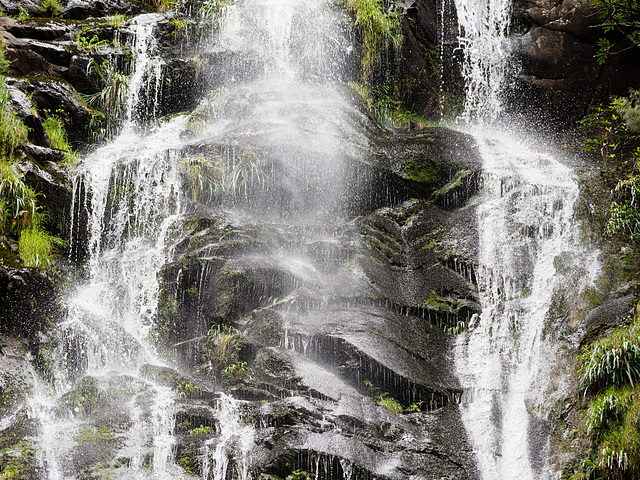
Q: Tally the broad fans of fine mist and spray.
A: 1